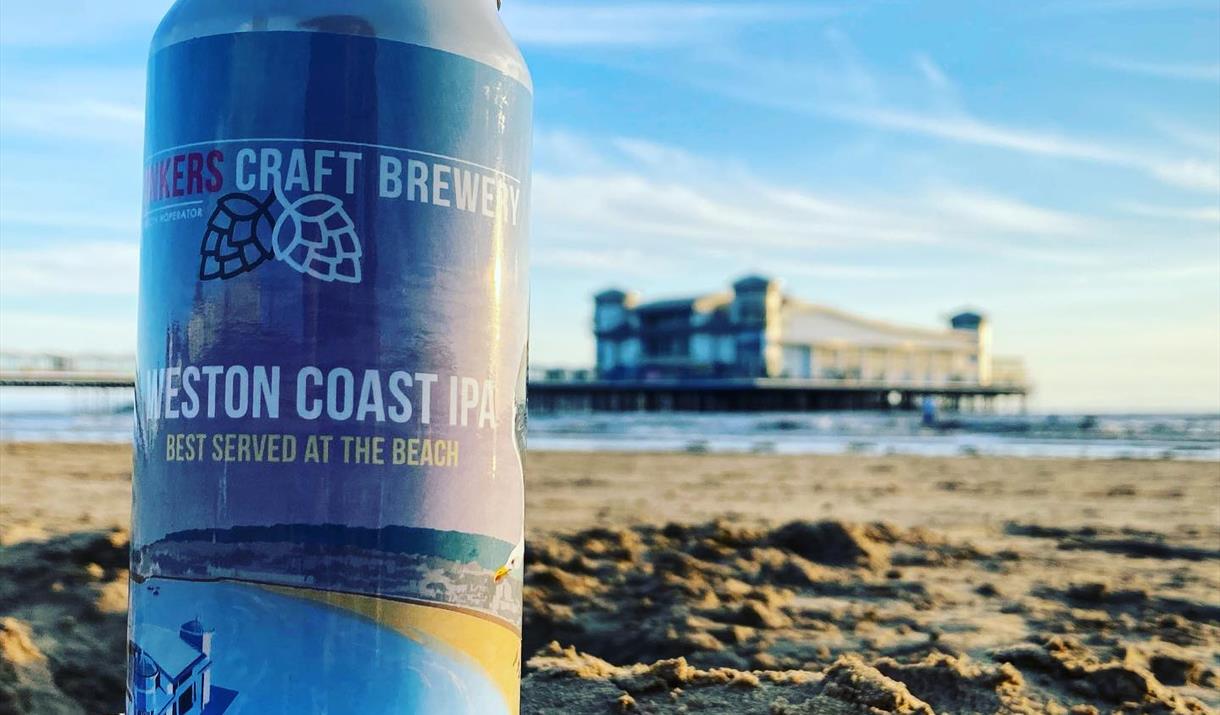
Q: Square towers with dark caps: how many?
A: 3